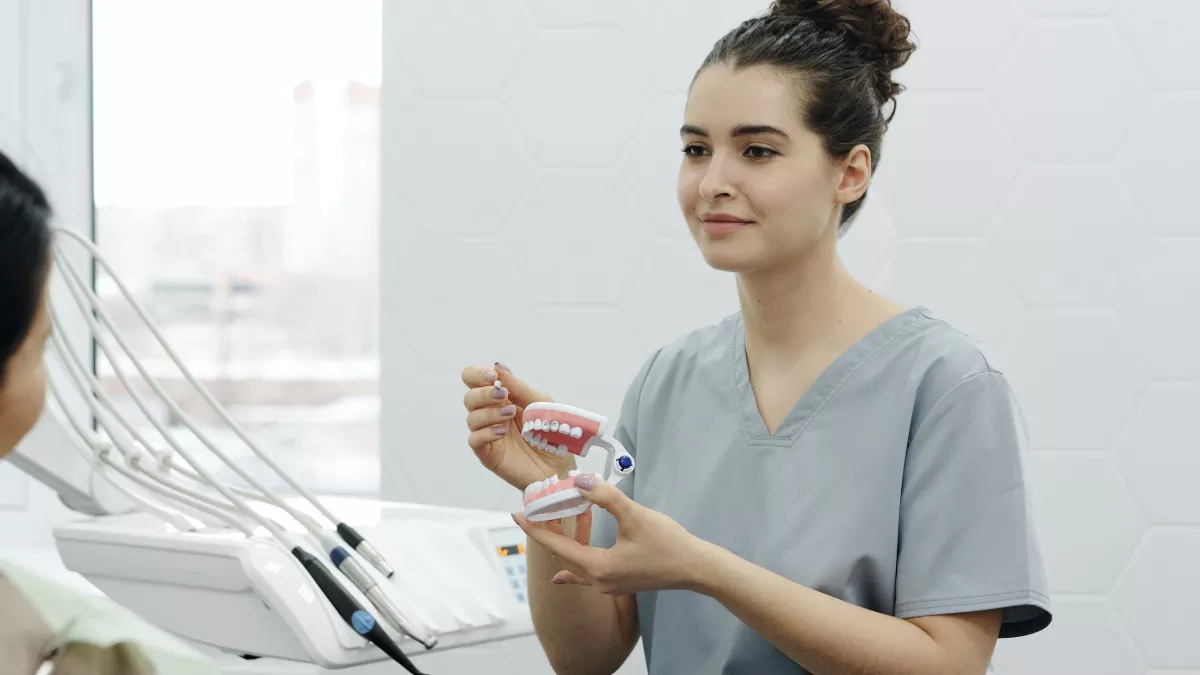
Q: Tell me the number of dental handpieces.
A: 3